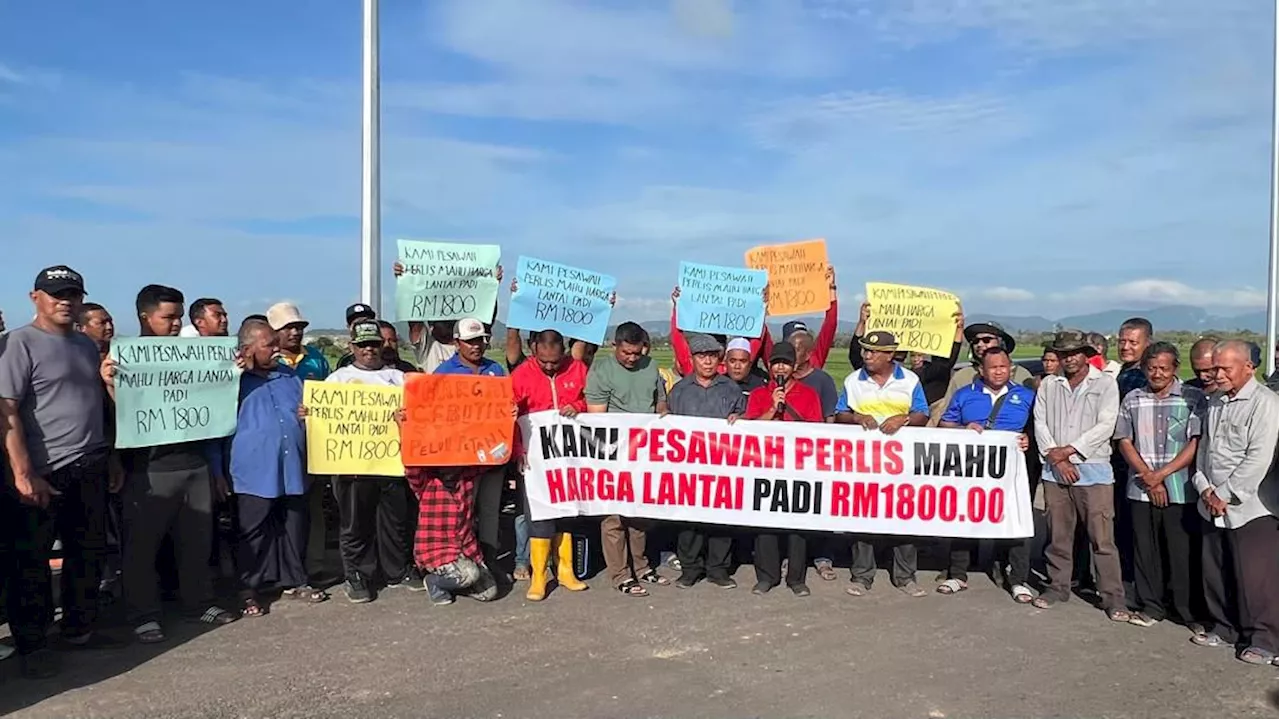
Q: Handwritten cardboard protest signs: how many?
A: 8